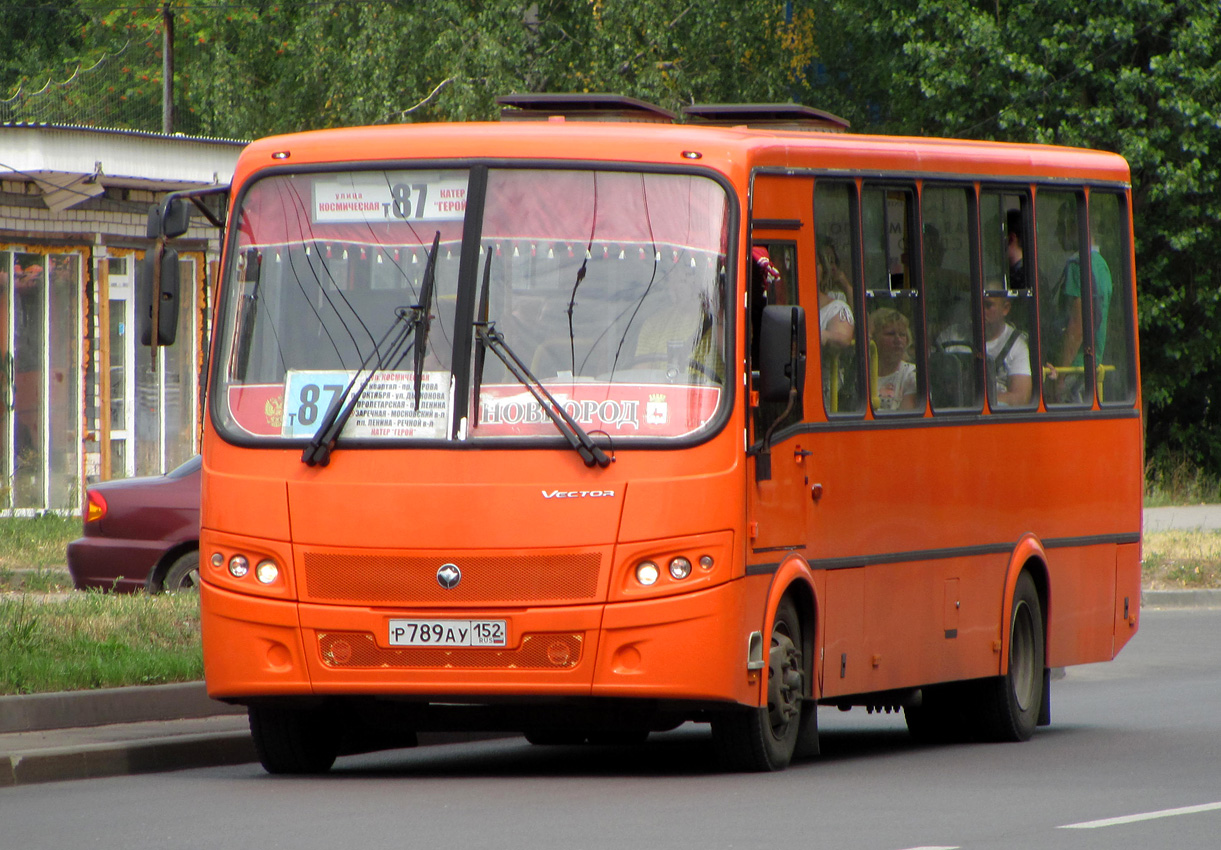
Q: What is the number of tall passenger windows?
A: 6